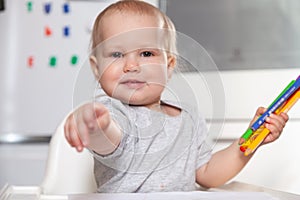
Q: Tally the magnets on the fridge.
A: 8